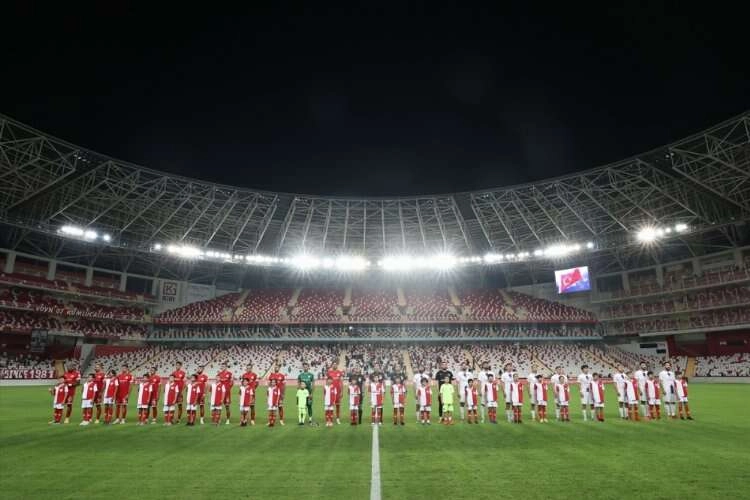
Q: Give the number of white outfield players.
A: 10